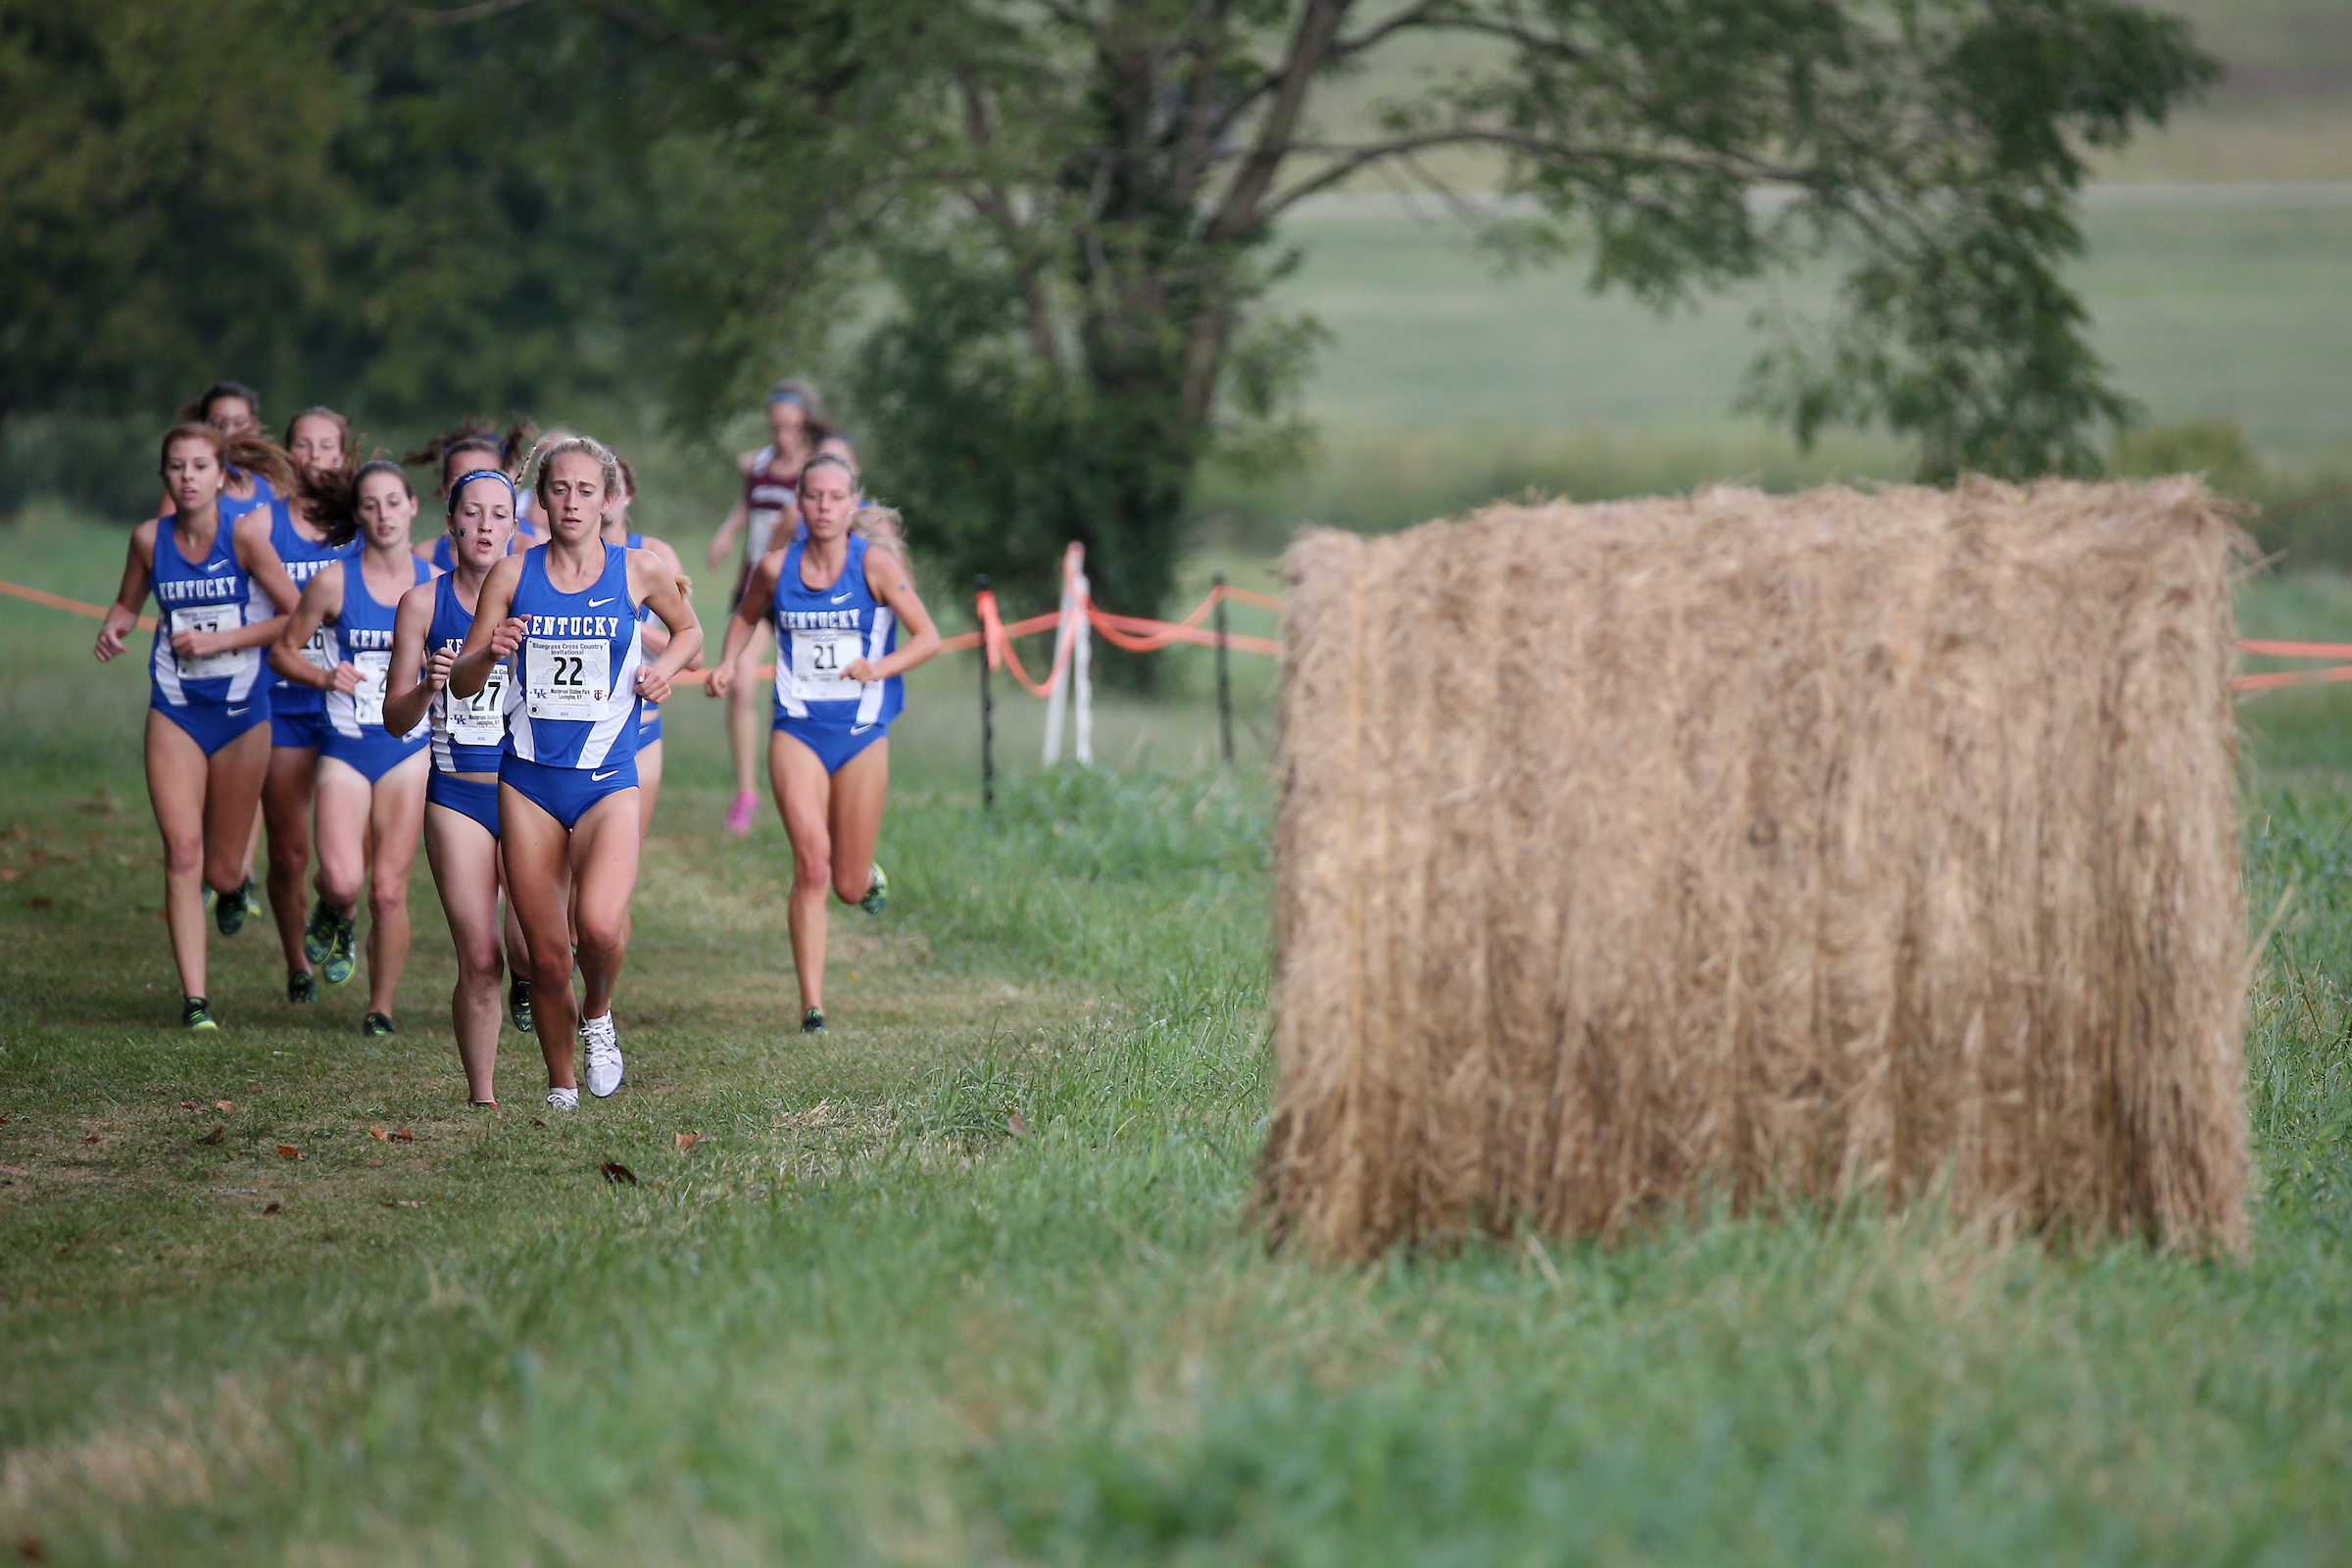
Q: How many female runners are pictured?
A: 12